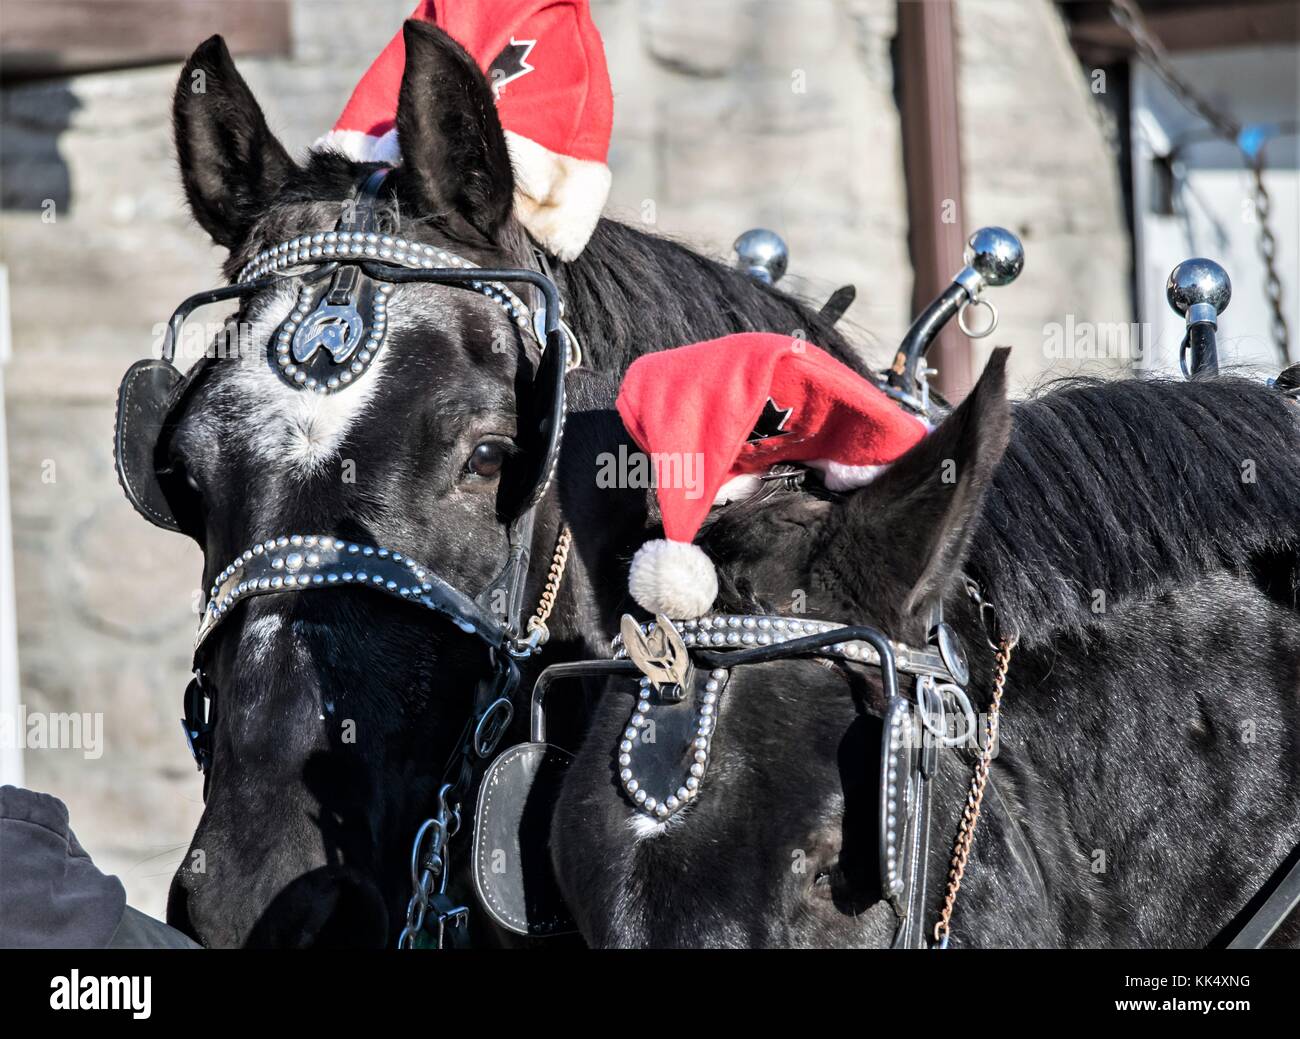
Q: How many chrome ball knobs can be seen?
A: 3